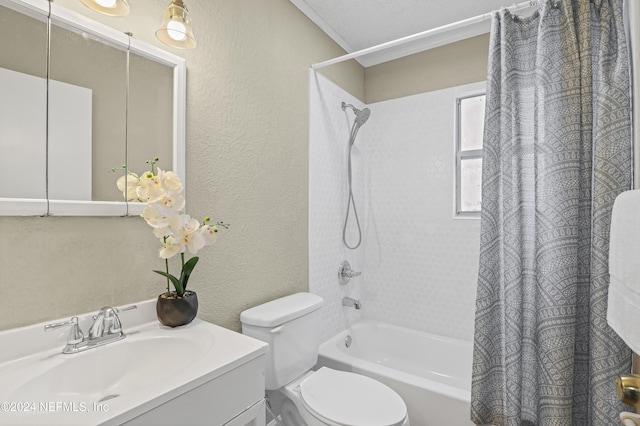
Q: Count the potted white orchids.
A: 1